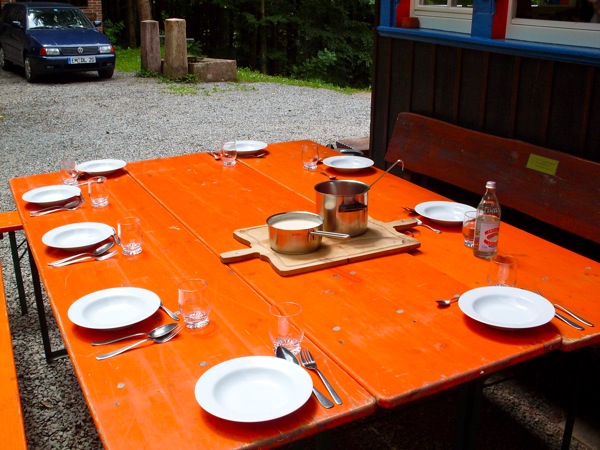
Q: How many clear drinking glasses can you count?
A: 9